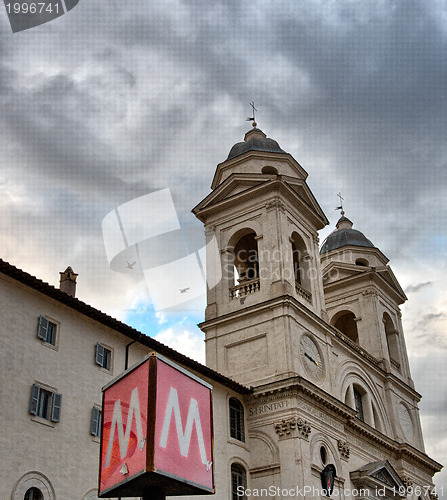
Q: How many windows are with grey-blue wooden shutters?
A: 4